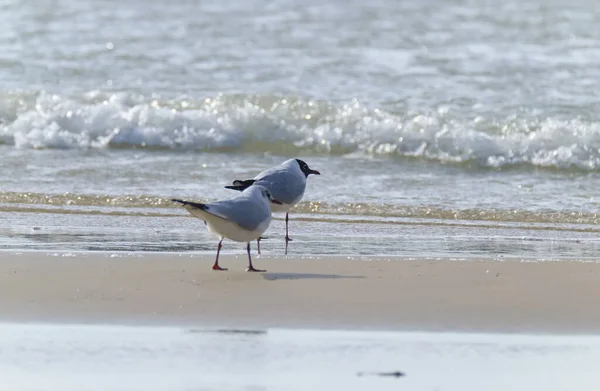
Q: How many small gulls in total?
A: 2